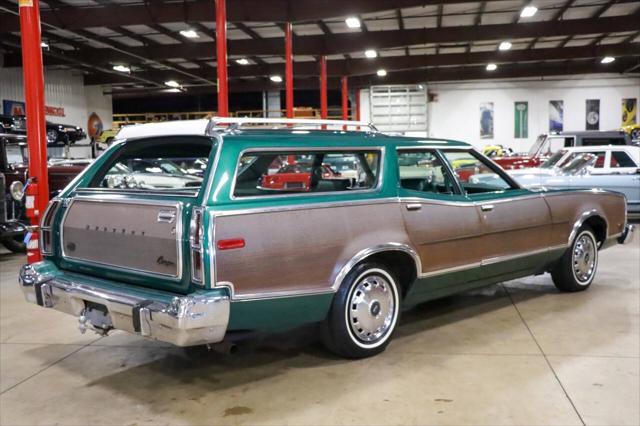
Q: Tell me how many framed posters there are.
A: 5